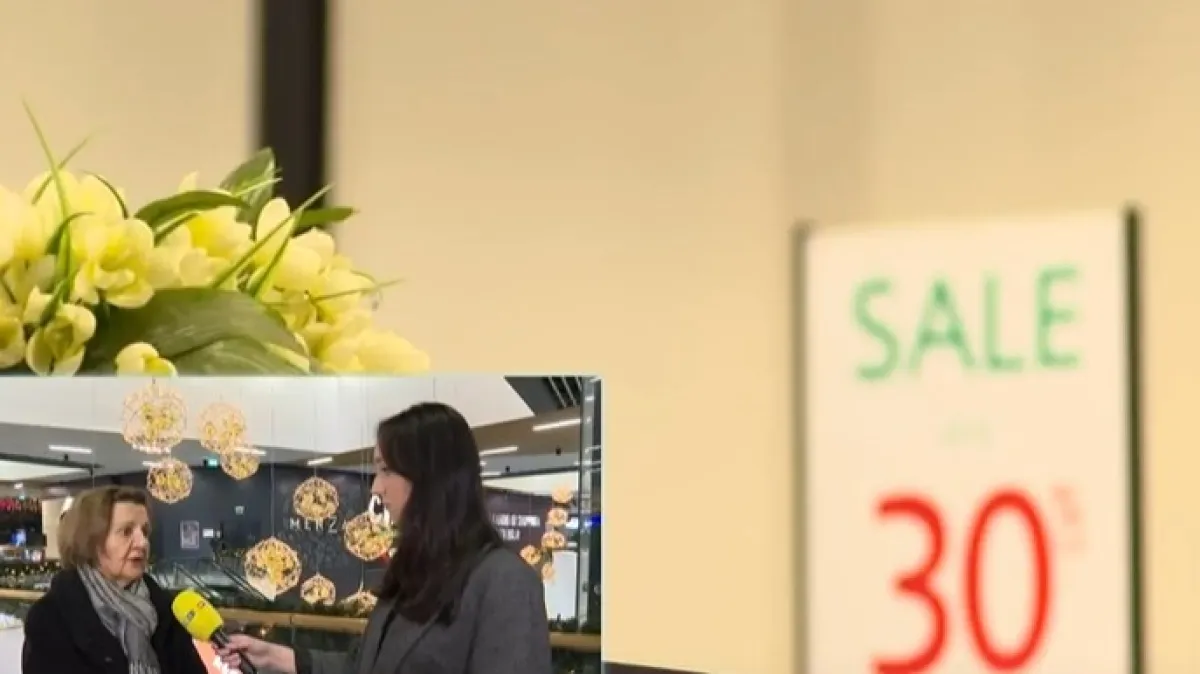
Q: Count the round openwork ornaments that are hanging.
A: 14